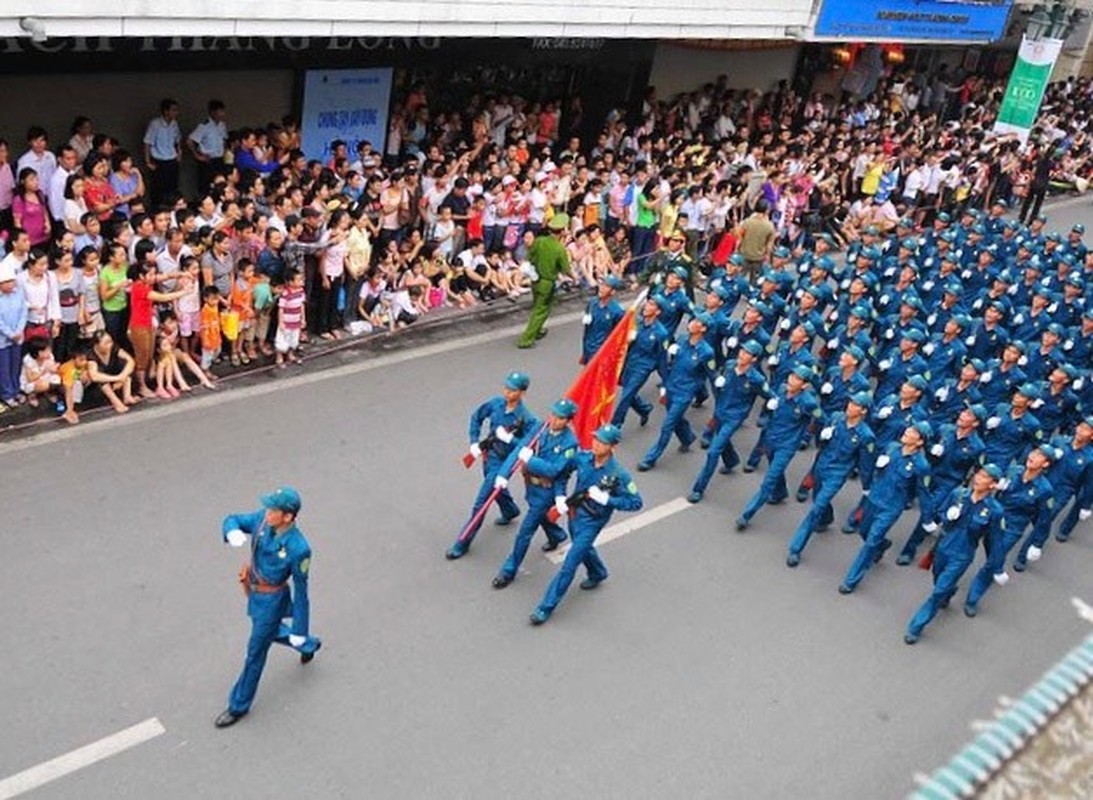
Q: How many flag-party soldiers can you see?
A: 3